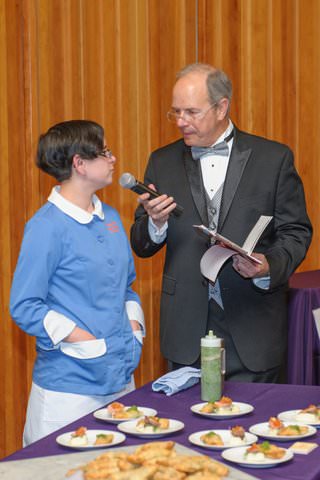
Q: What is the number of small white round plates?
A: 8